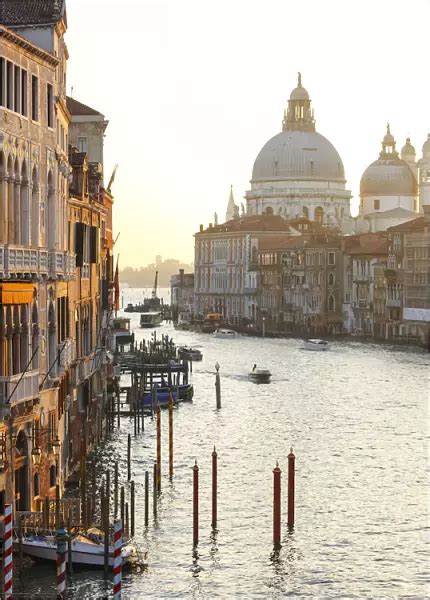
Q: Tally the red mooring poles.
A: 4